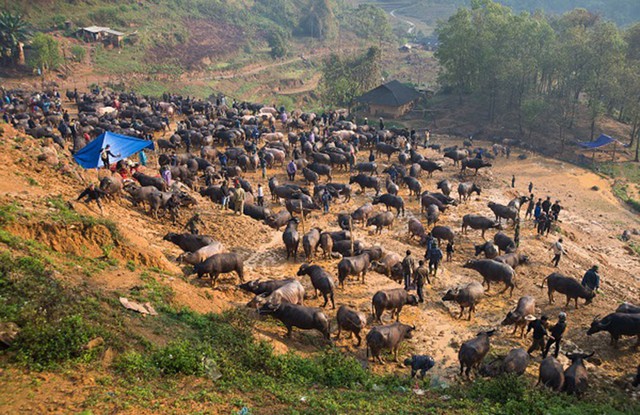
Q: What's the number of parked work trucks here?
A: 0